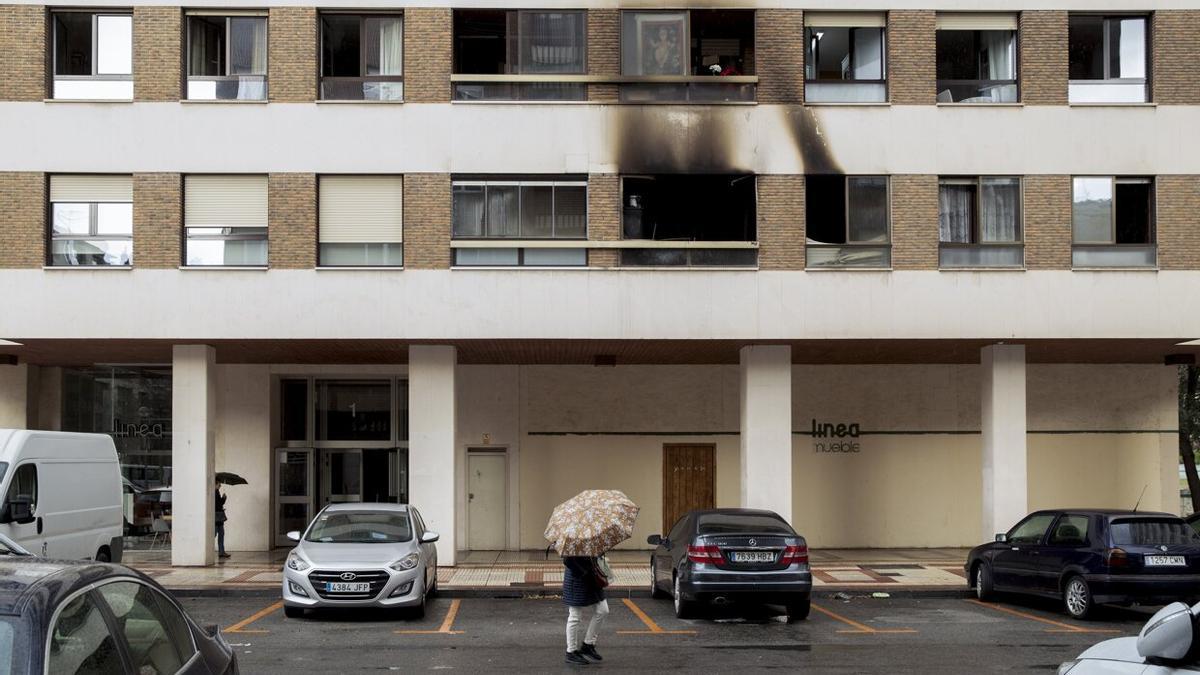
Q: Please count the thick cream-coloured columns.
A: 4